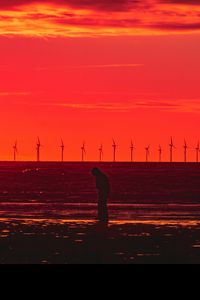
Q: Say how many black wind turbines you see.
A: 12